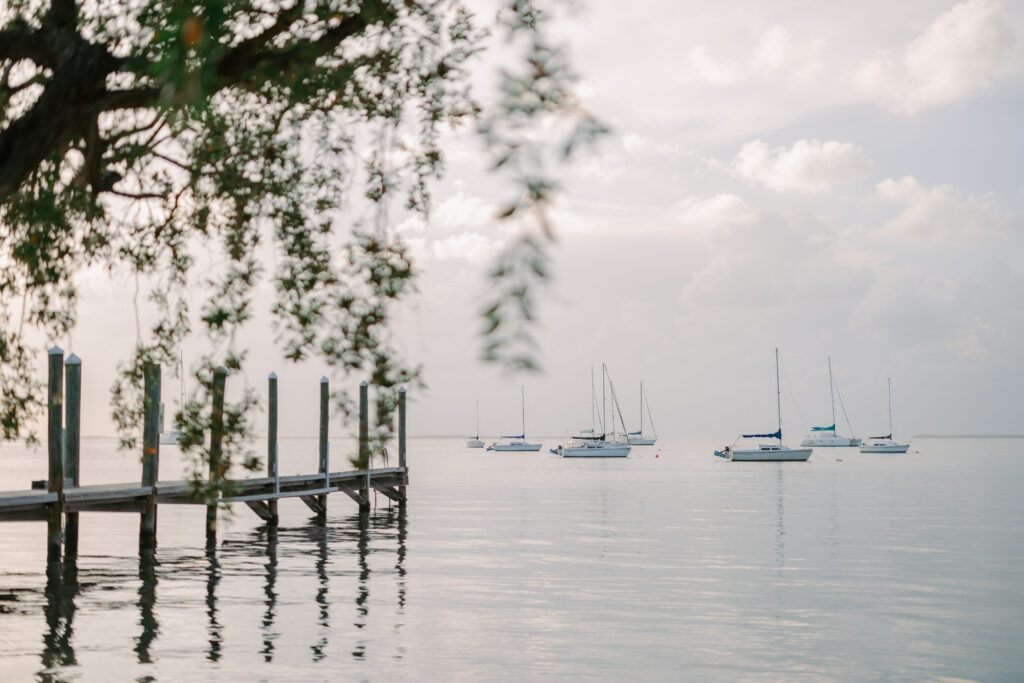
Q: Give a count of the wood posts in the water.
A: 8